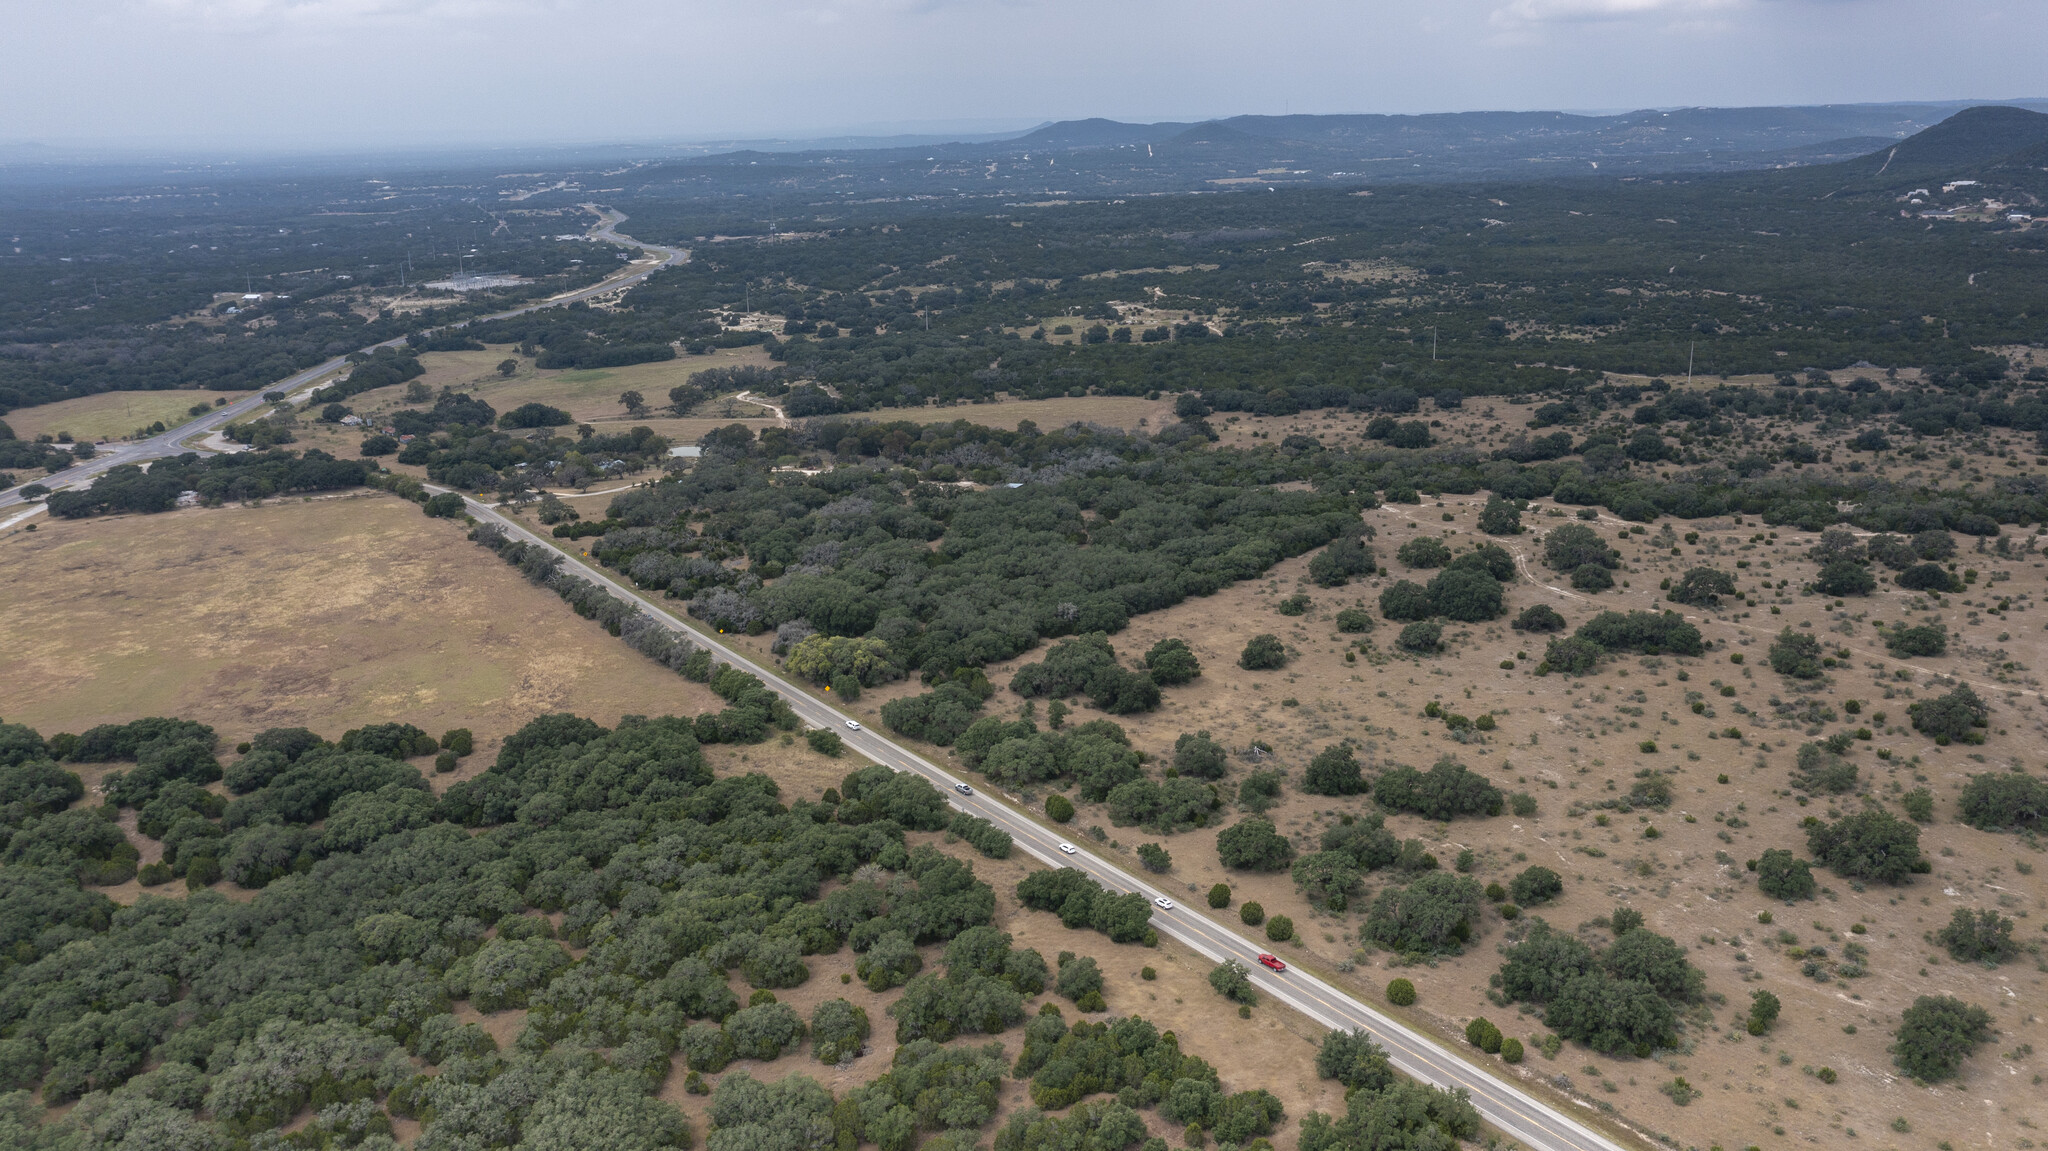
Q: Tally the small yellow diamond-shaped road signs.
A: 4